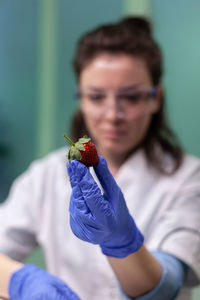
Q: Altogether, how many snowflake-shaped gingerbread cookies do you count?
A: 0